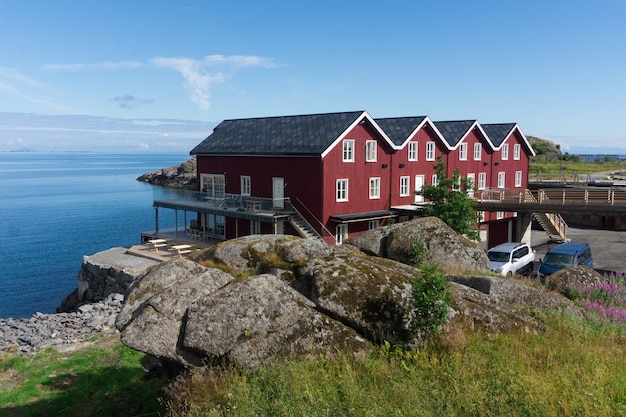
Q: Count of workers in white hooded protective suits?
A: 0